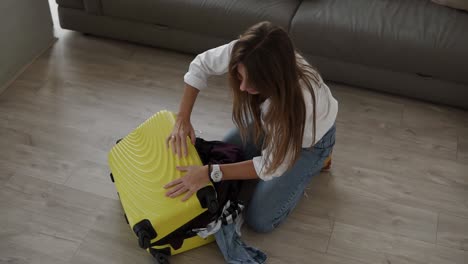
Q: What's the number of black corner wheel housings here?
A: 3